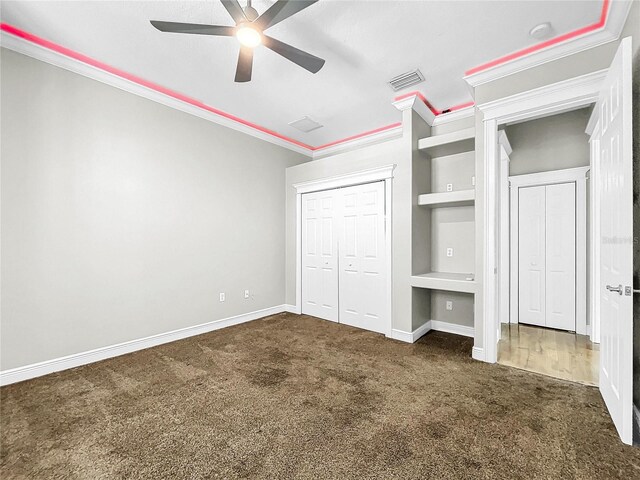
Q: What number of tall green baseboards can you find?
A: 0